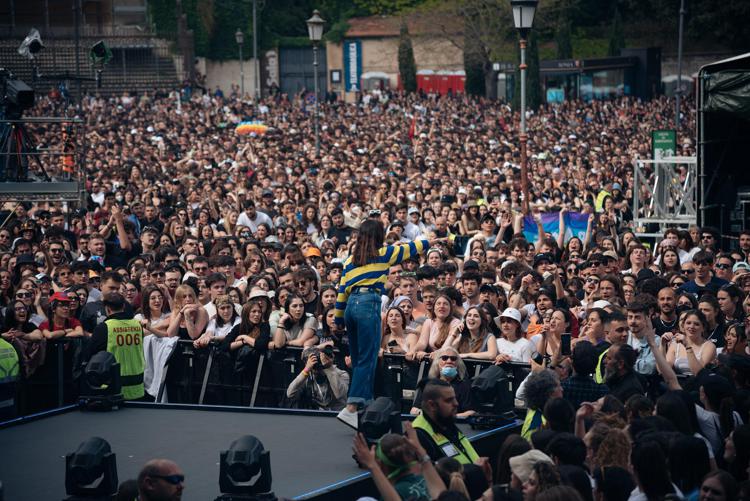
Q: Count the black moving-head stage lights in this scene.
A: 5